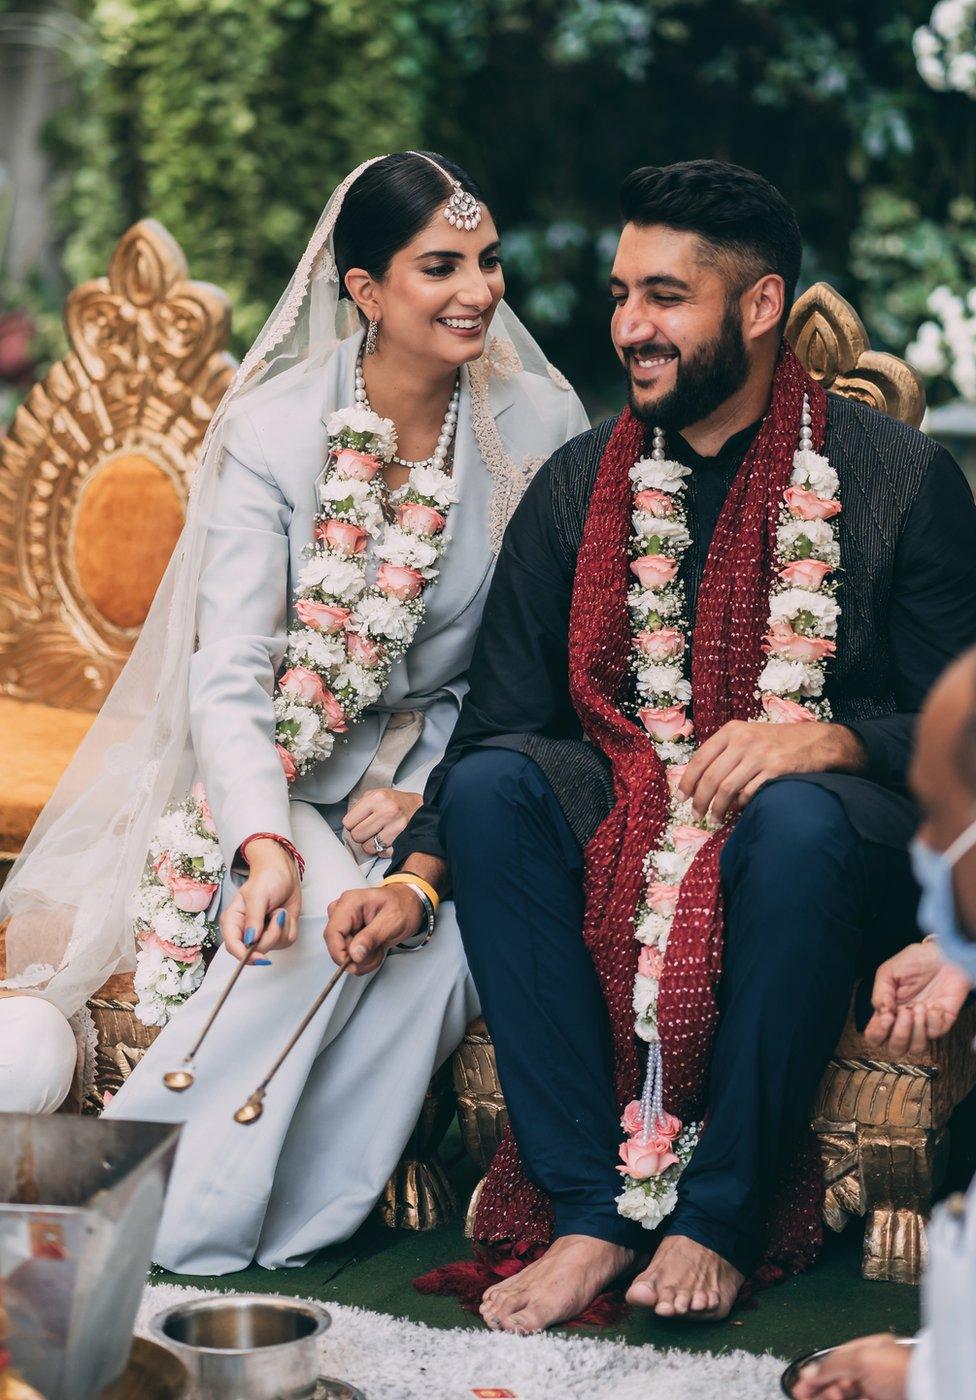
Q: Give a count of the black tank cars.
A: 0